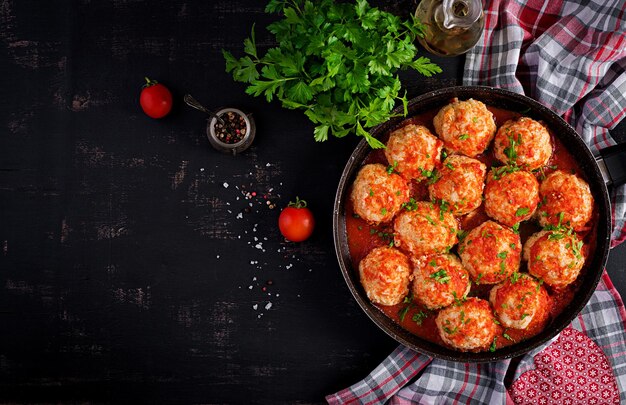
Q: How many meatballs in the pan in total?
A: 14